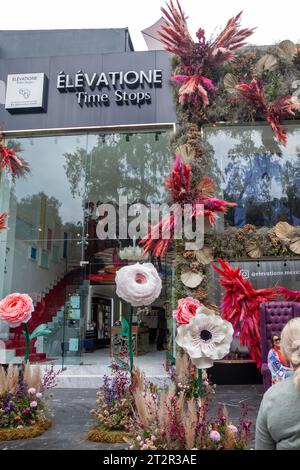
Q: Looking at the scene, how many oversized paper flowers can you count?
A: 4